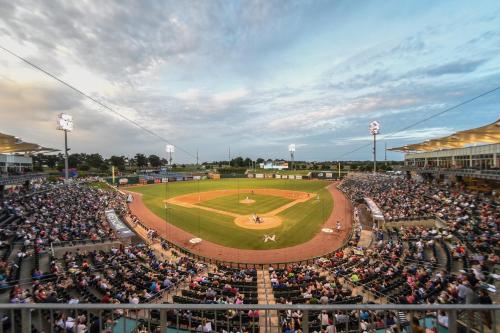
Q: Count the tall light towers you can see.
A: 4